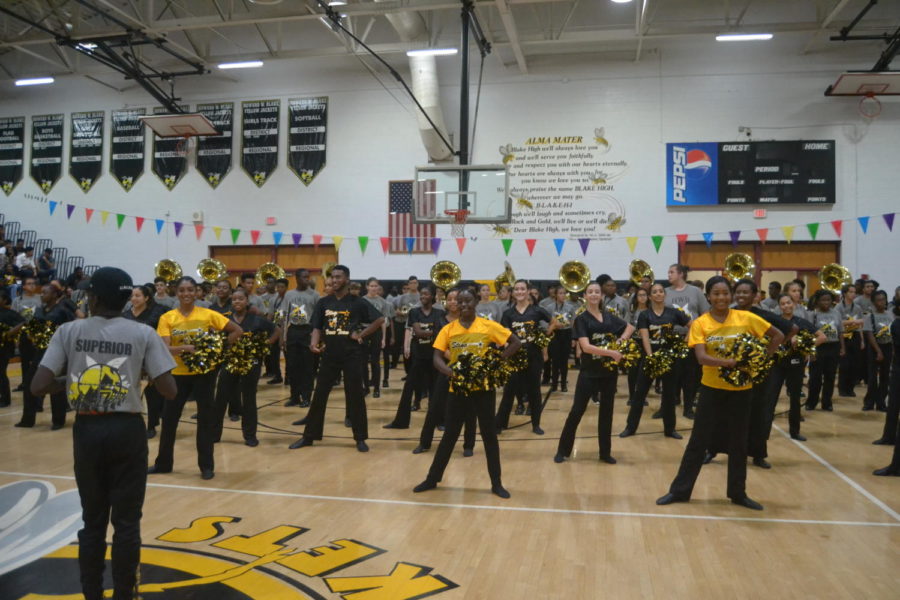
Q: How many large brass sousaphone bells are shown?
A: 10